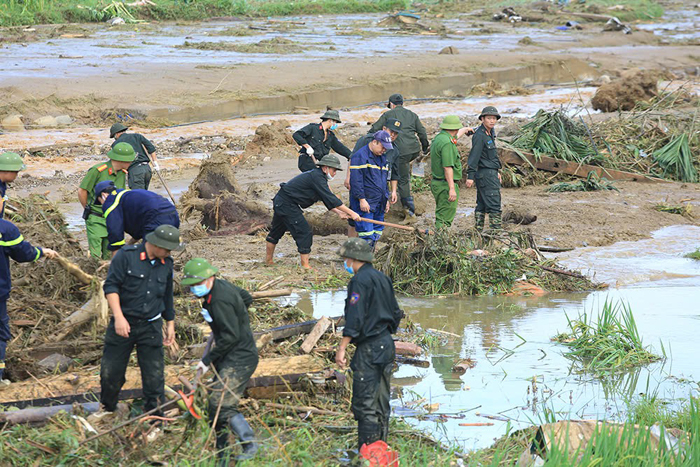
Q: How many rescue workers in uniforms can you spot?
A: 15